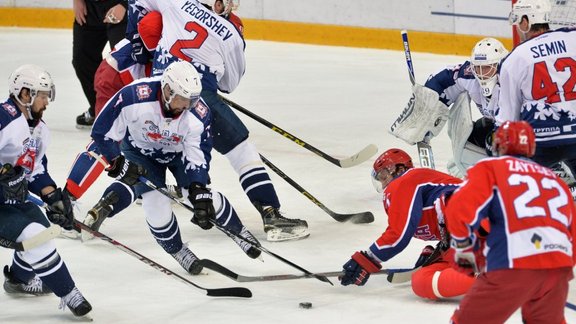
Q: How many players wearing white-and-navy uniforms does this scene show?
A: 5